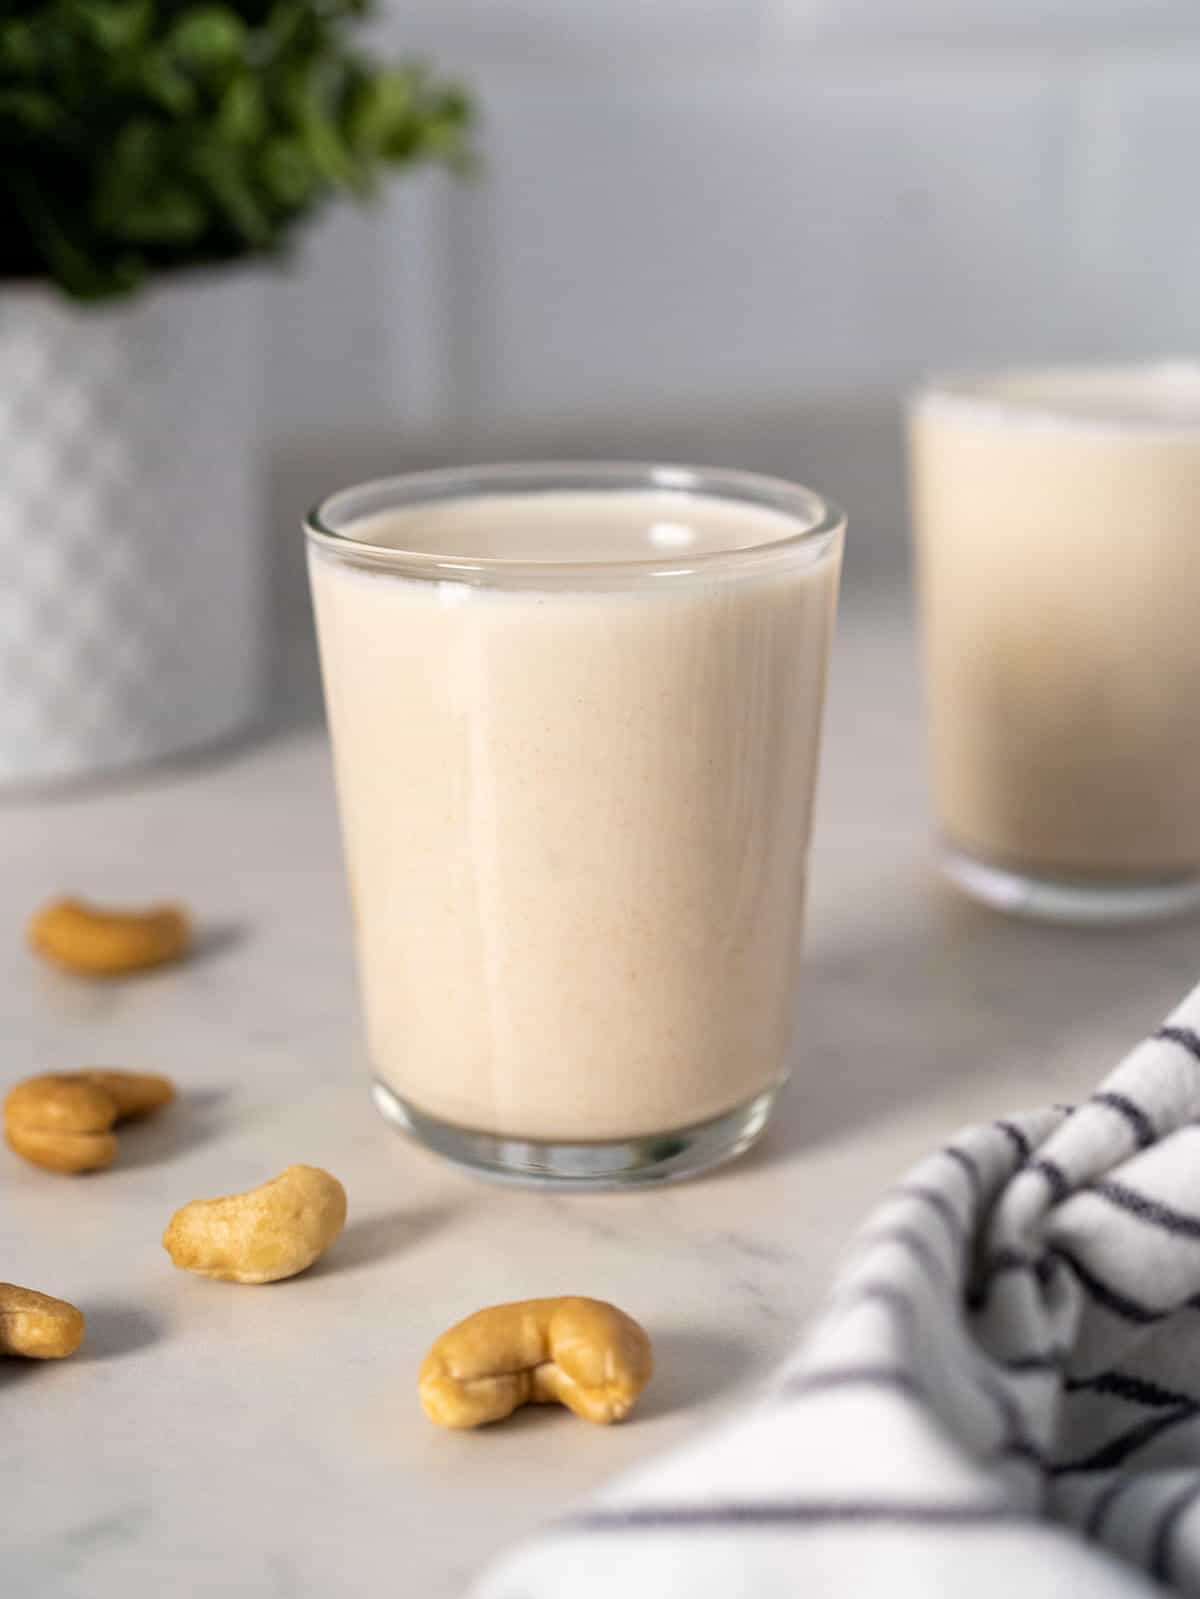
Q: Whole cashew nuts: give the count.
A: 4